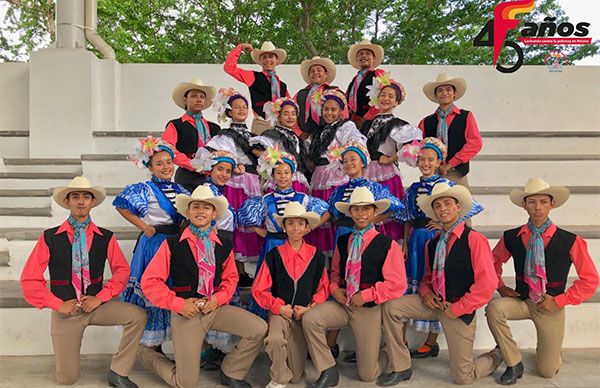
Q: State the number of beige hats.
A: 11